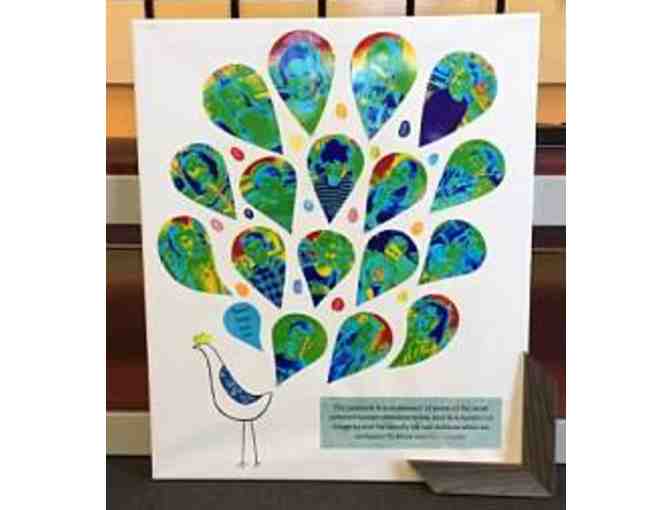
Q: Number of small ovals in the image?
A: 15